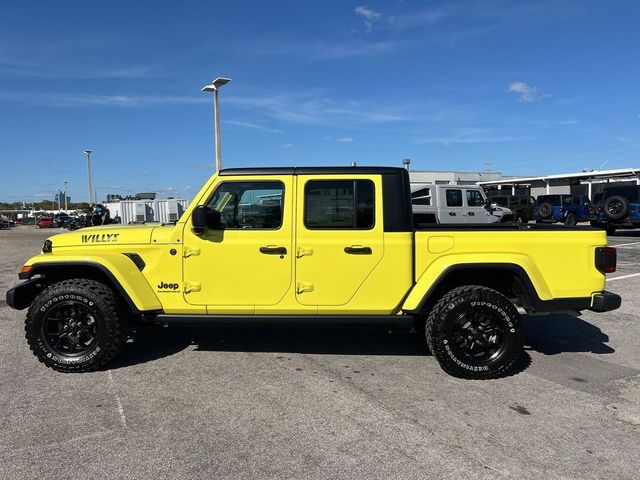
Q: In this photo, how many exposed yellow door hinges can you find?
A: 4